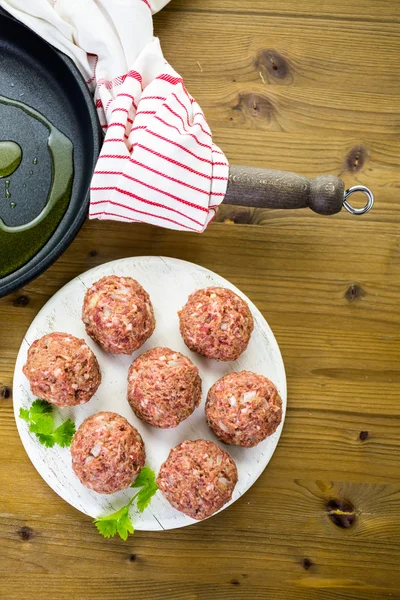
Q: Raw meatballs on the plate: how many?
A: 7